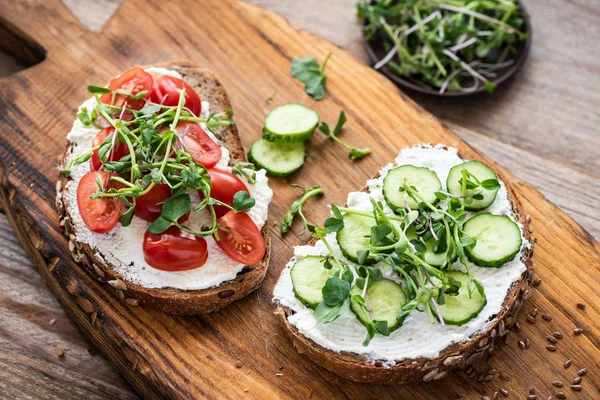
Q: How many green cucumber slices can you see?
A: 10